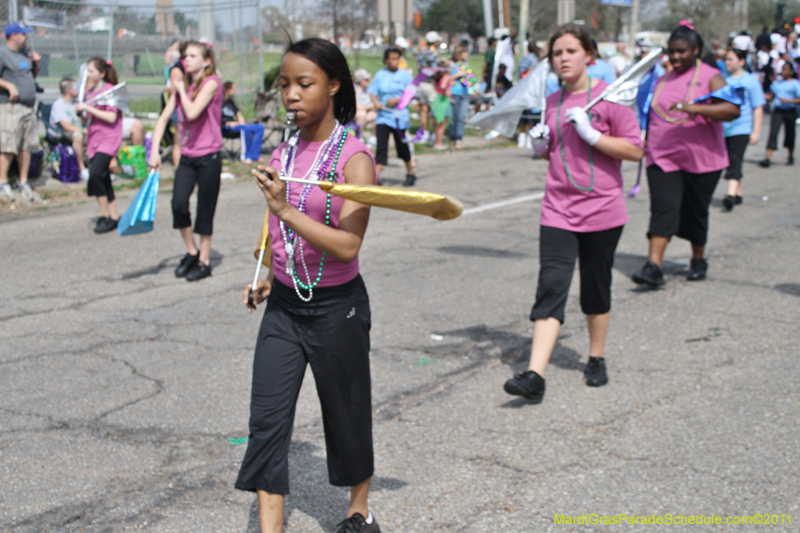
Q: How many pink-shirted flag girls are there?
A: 5